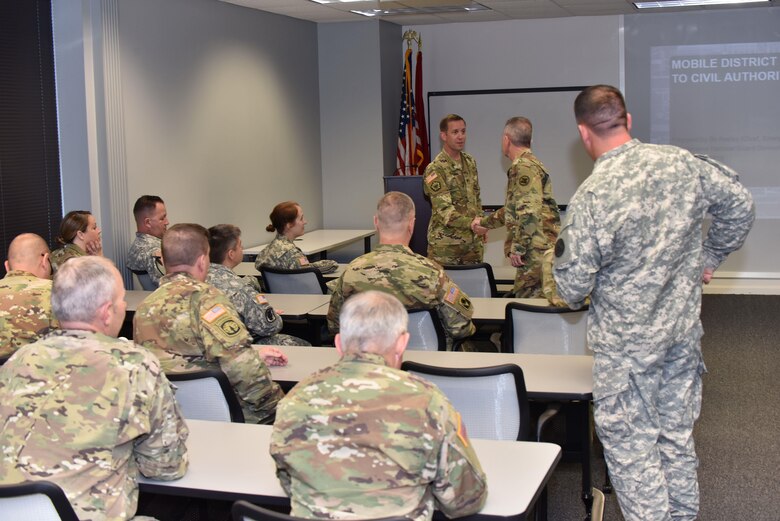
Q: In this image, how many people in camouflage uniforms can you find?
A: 12